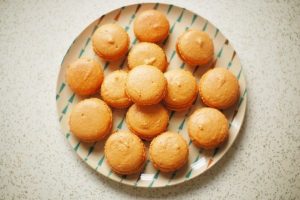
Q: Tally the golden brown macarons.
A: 14